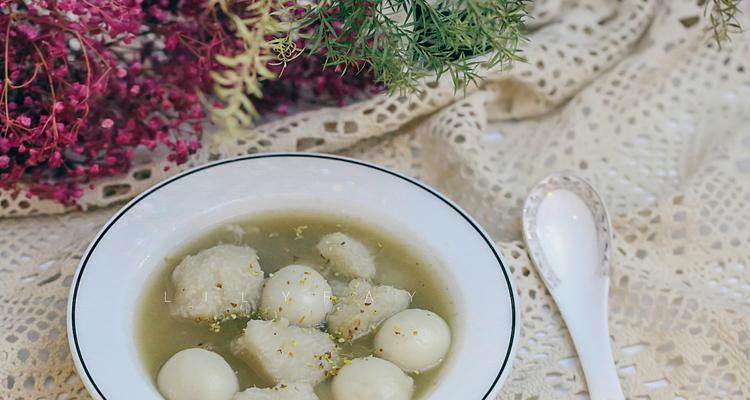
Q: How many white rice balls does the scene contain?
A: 4